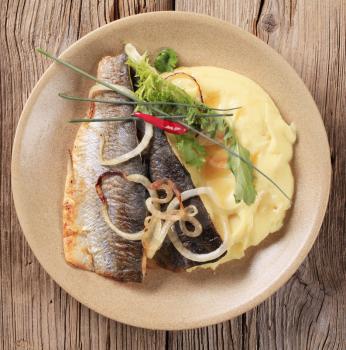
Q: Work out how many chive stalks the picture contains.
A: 3